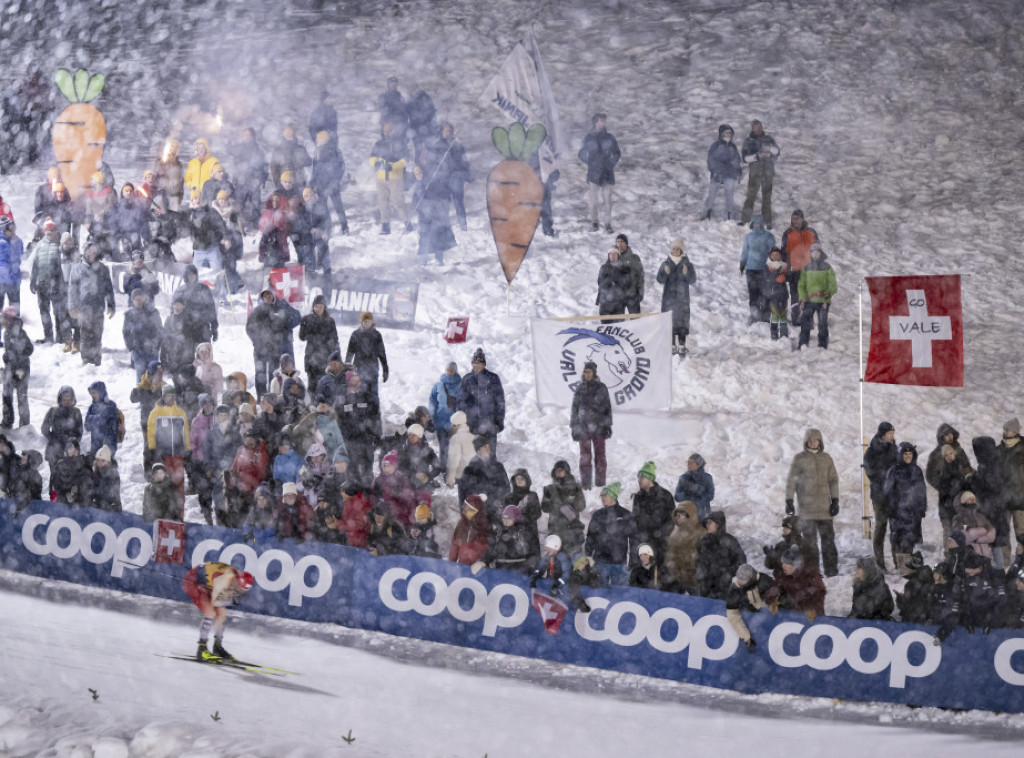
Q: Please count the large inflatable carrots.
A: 2